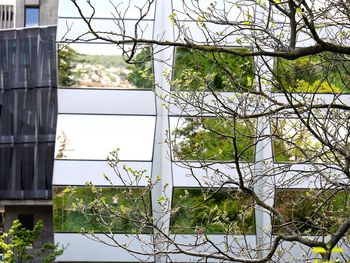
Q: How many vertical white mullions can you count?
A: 2